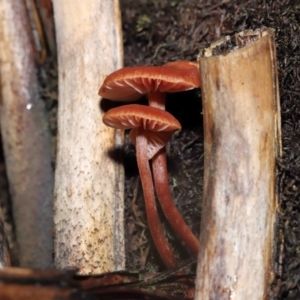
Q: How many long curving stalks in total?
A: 2